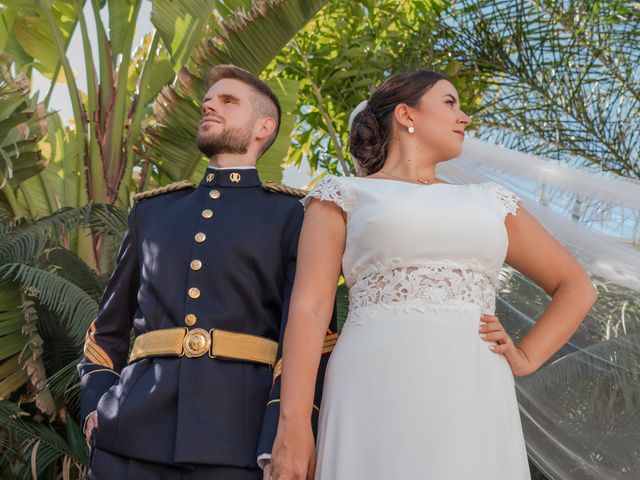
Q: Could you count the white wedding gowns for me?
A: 1